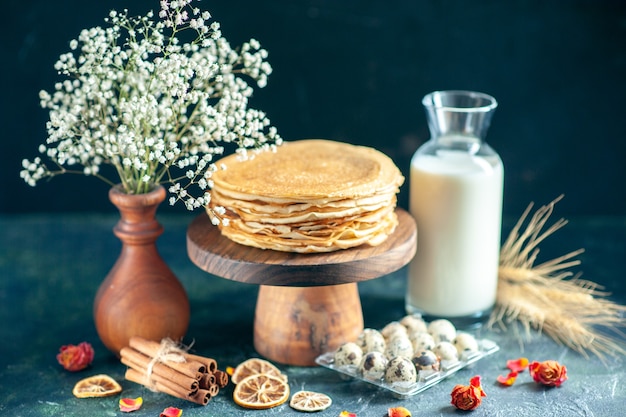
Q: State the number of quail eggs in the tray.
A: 12